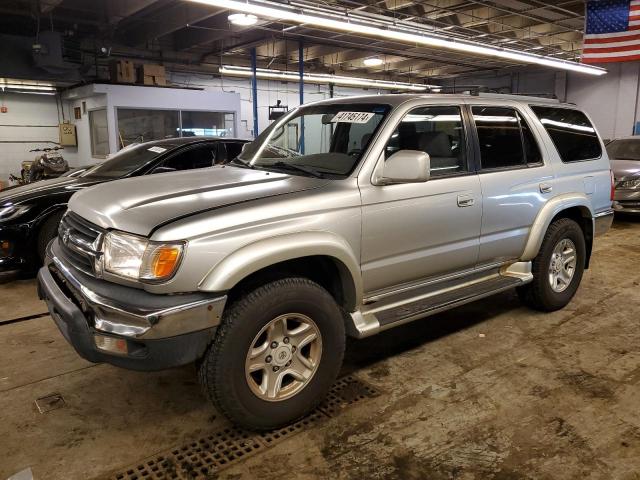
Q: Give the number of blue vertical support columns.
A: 2